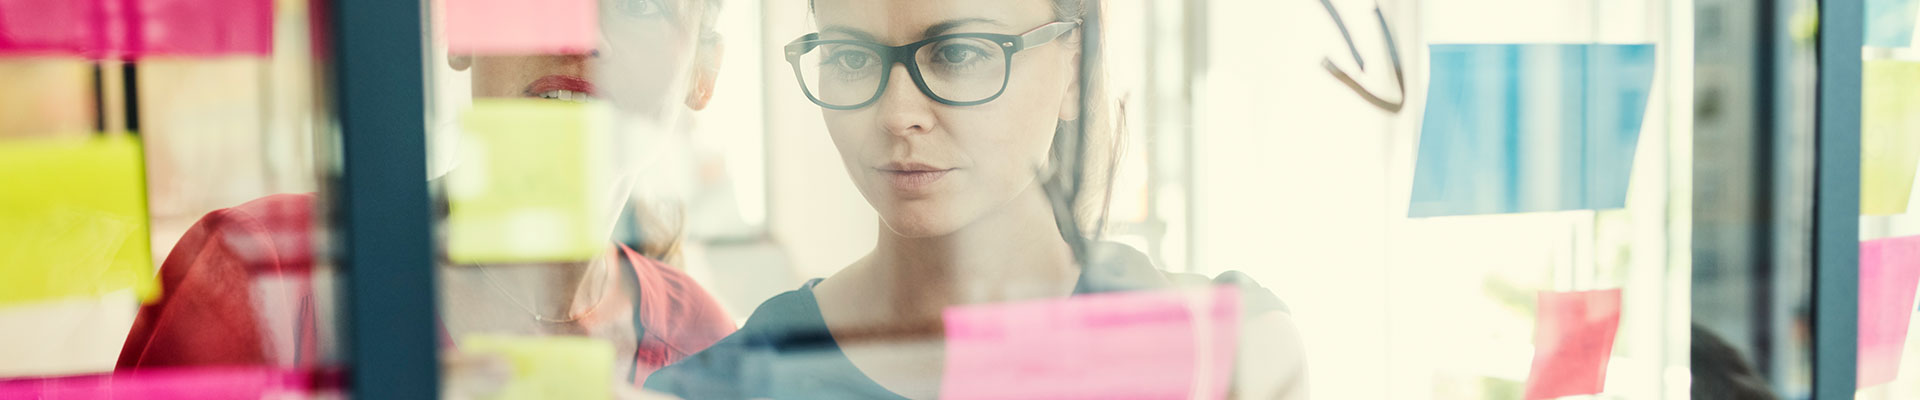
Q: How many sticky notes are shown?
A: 12